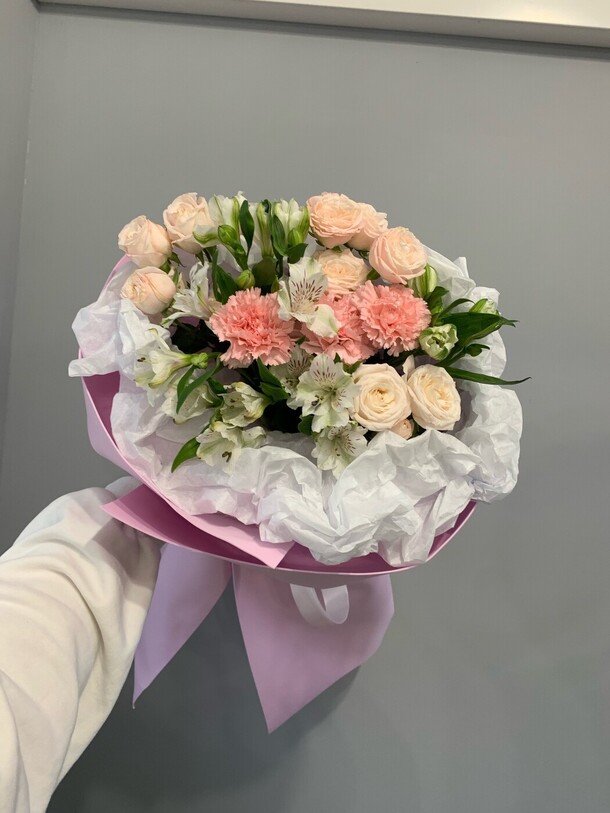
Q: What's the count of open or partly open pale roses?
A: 9